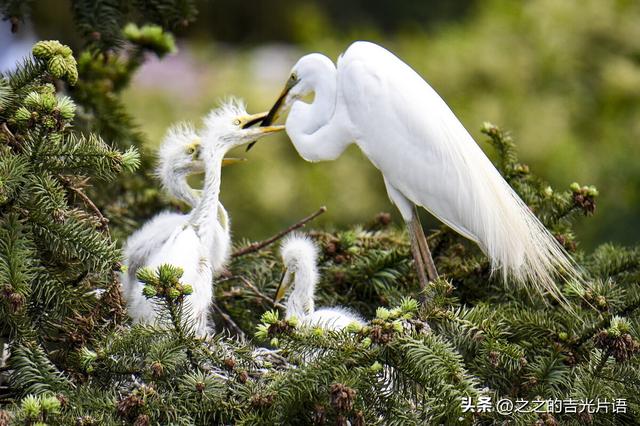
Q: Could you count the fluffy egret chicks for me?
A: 3